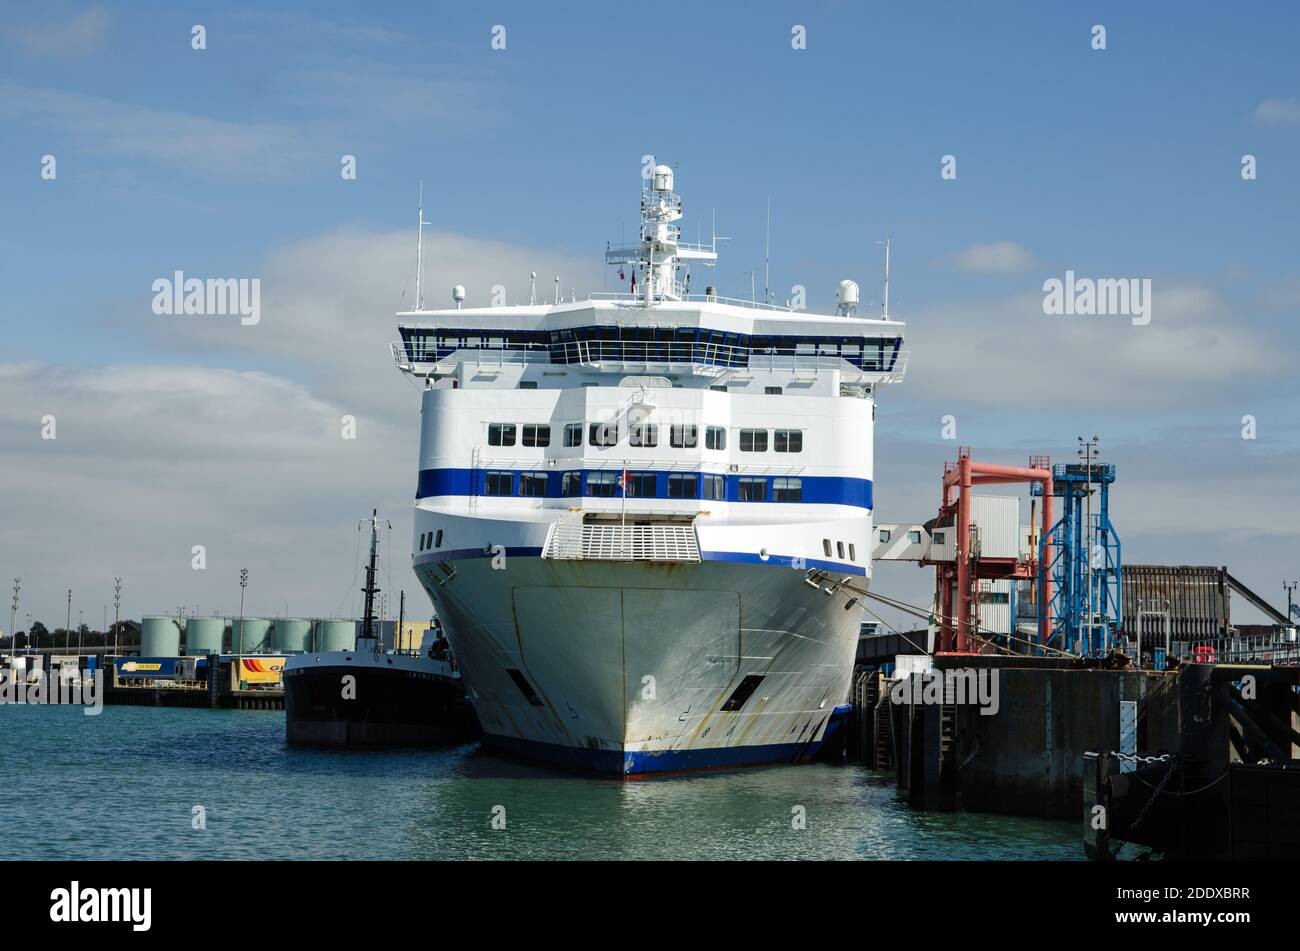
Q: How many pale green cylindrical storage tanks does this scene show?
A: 5